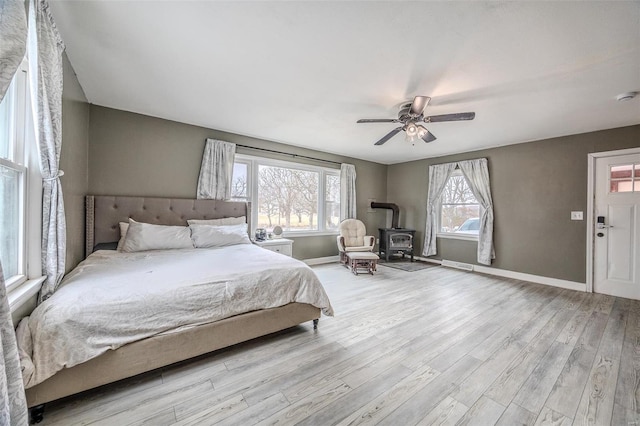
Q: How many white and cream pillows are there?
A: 4